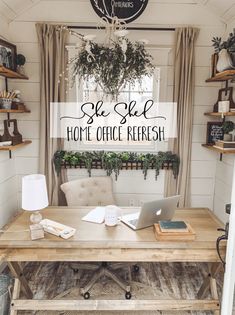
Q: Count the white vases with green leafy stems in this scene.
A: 1